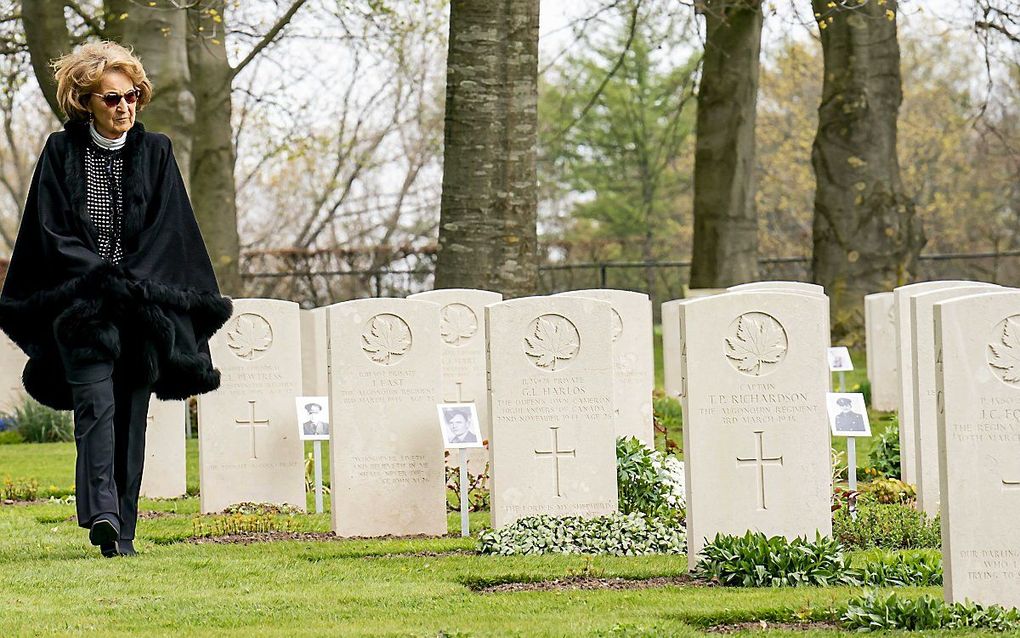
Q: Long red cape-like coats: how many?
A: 0